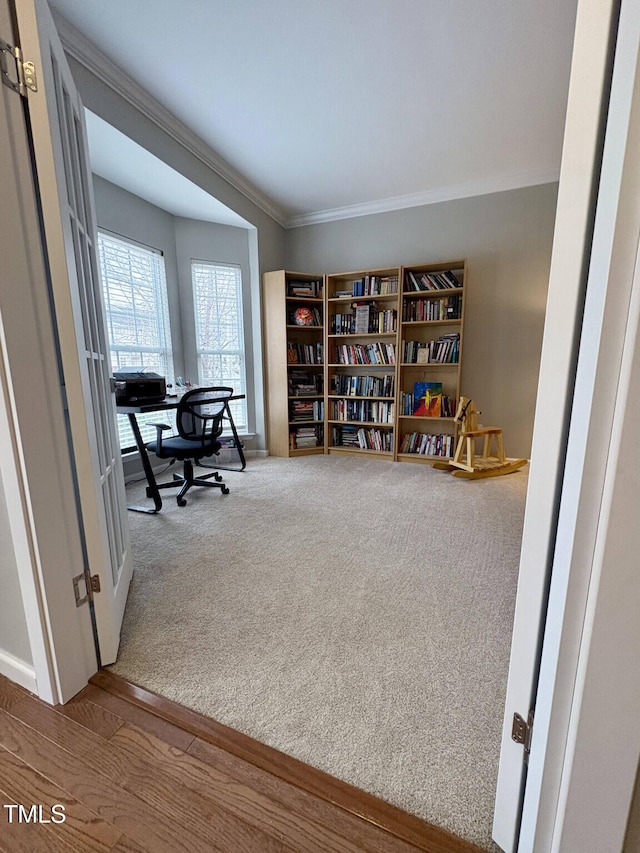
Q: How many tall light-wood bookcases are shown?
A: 3